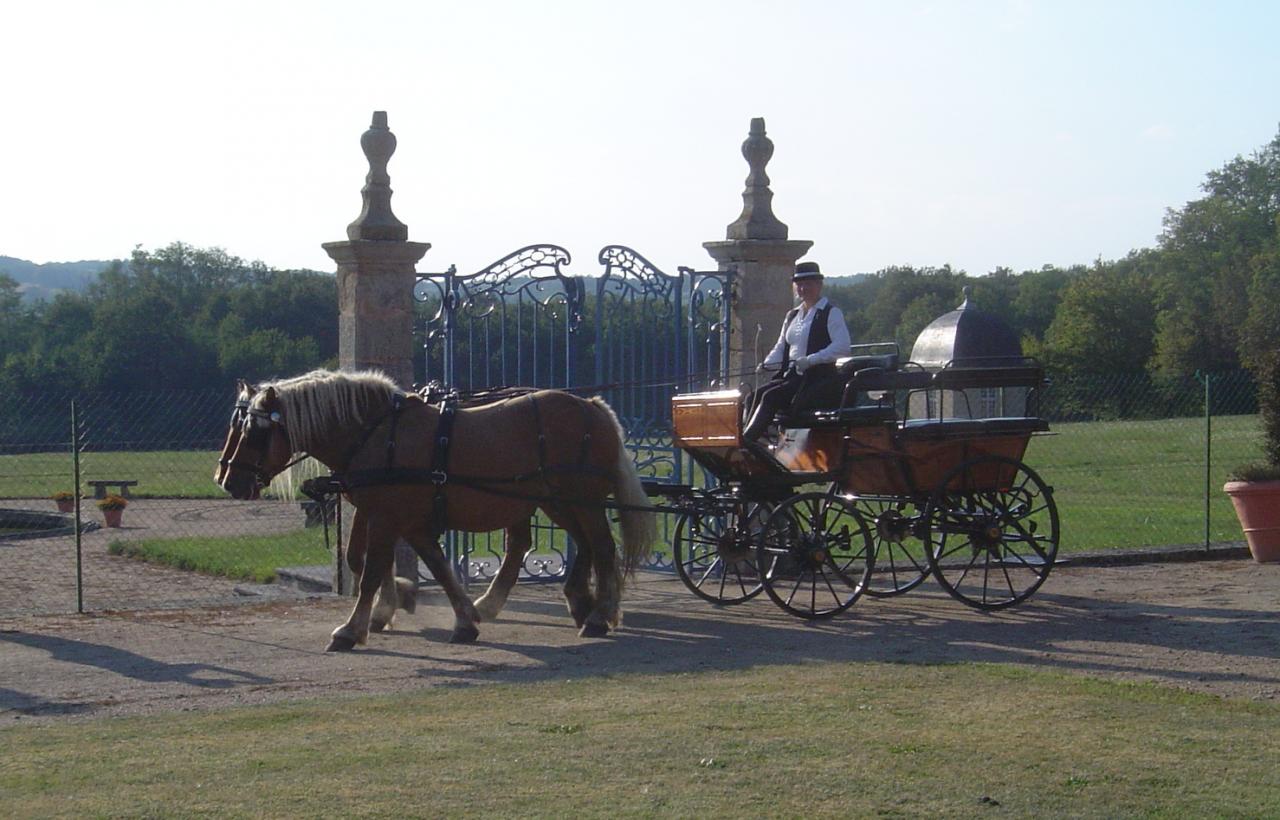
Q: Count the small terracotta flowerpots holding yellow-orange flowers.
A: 2